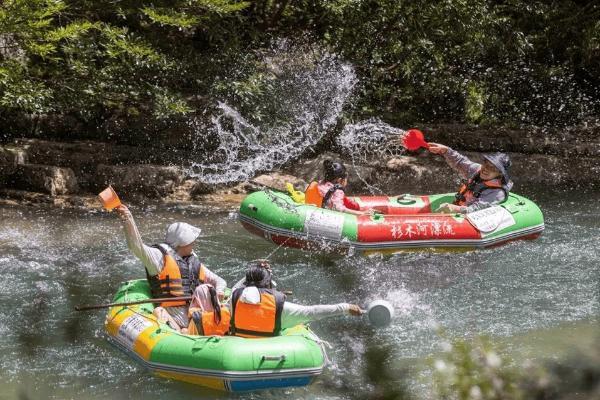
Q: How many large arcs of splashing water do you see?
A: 2